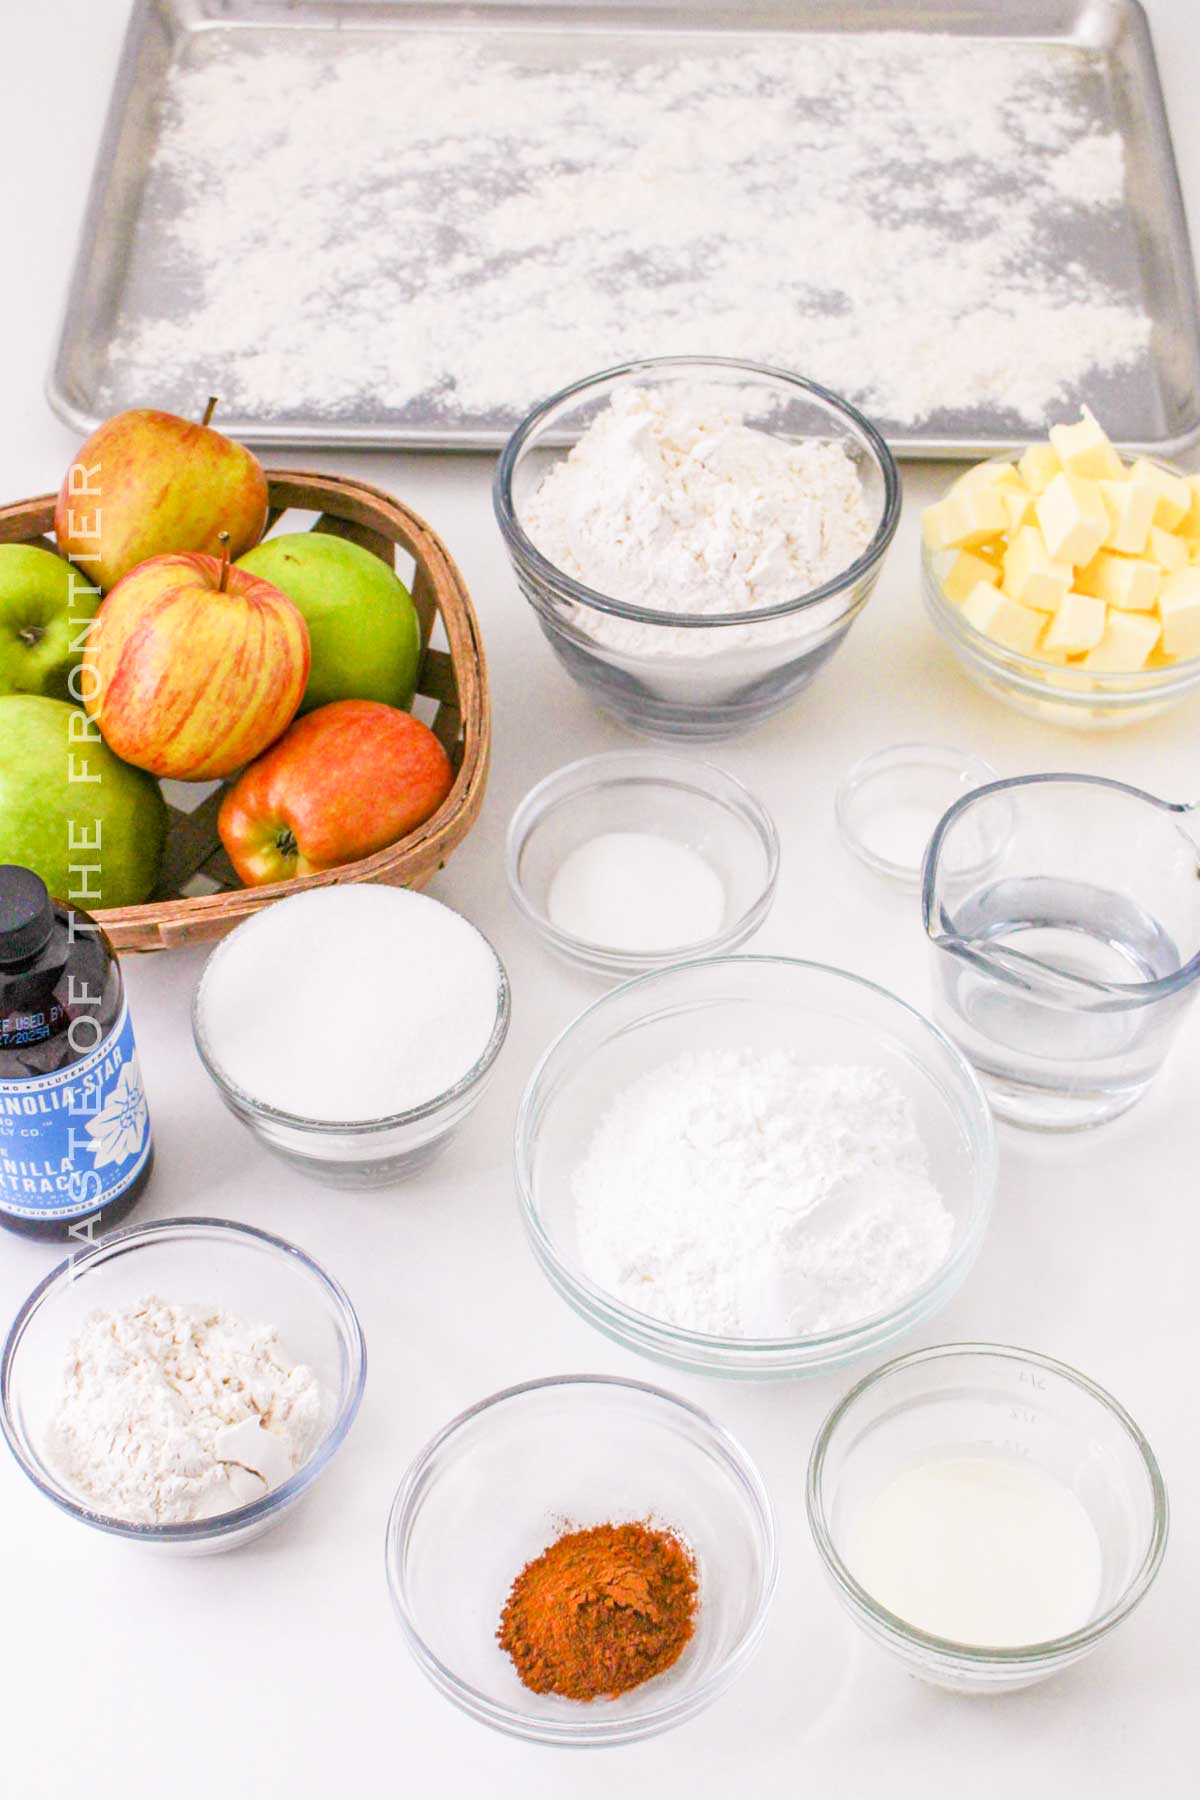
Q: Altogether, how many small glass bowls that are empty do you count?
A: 0